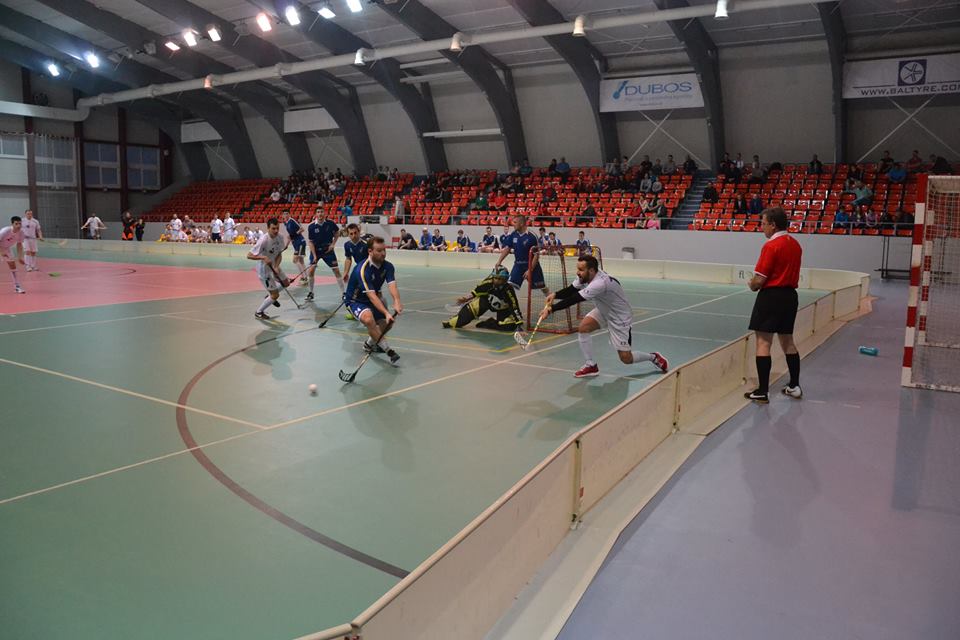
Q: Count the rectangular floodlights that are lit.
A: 9